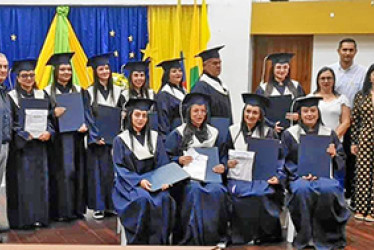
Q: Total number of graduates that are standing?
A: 7